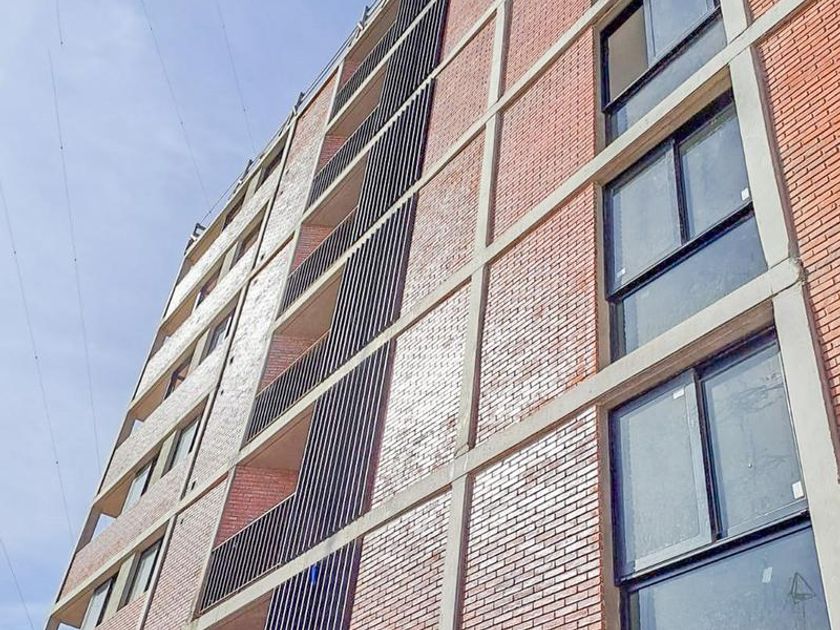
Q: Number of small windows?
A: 10